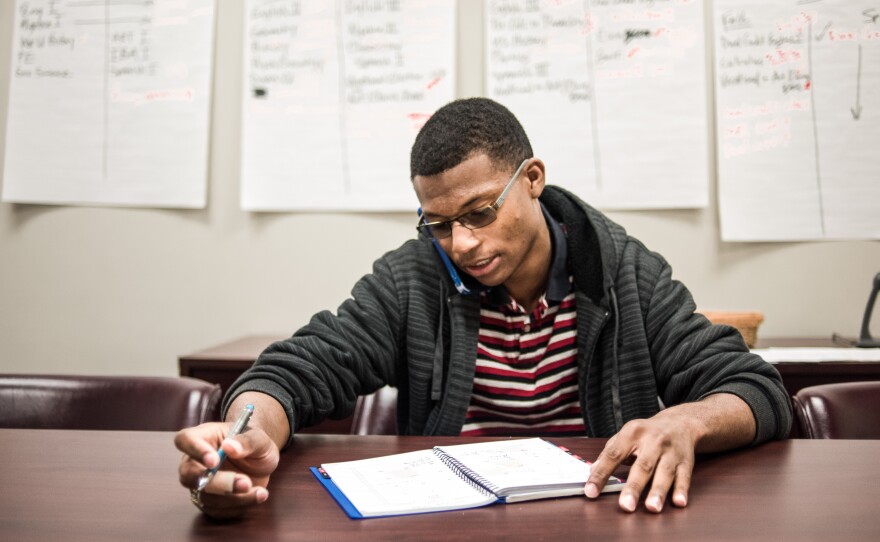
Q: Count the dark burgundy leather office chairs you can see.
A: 3